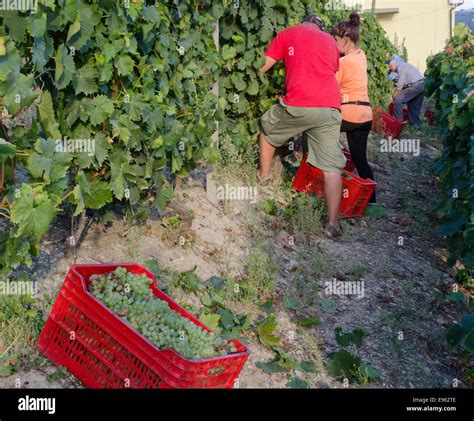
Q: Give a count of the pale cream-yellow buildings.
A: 1